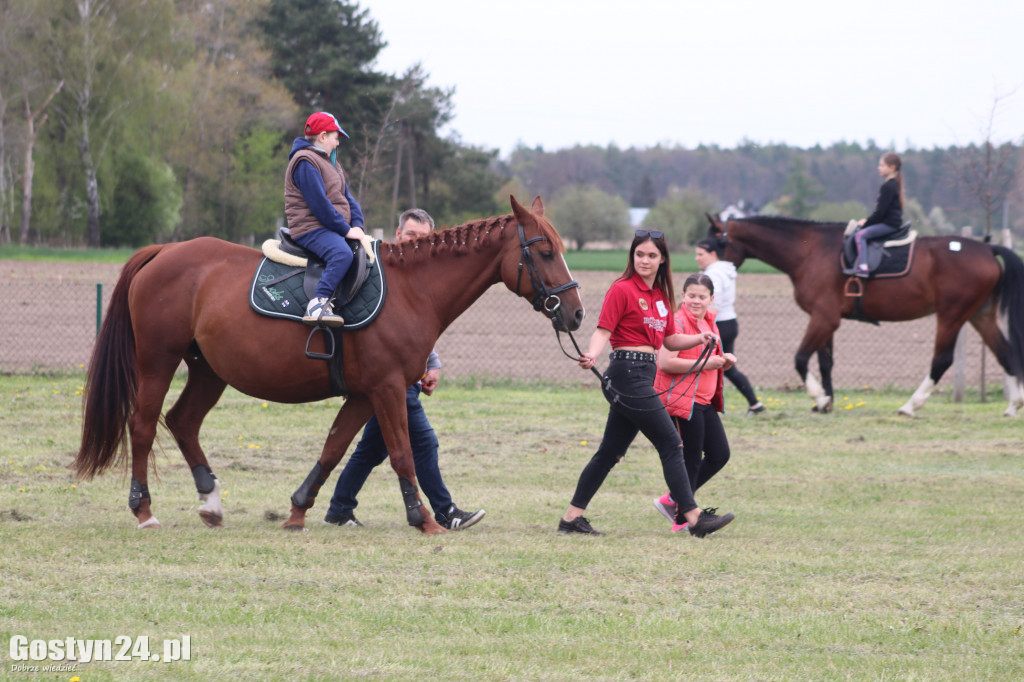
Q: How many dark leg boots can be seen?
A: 4